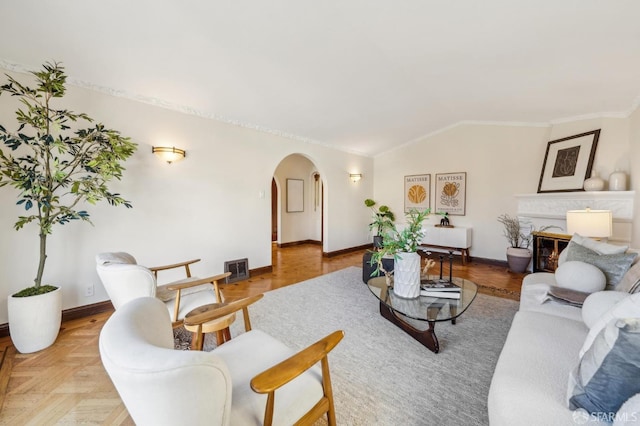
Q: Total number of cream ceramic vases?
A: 2